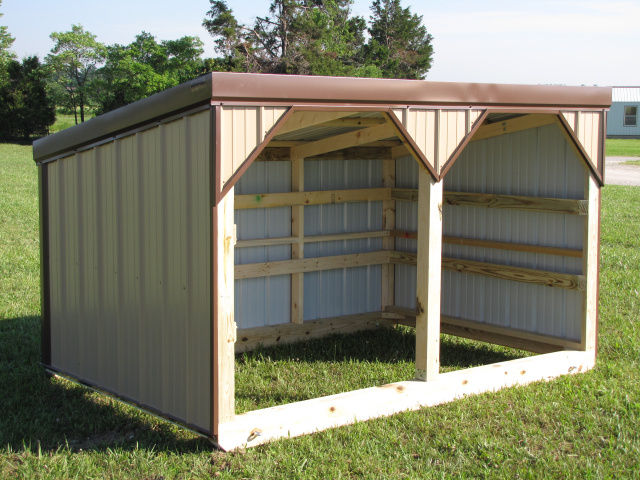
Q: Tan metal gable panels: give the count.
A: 3